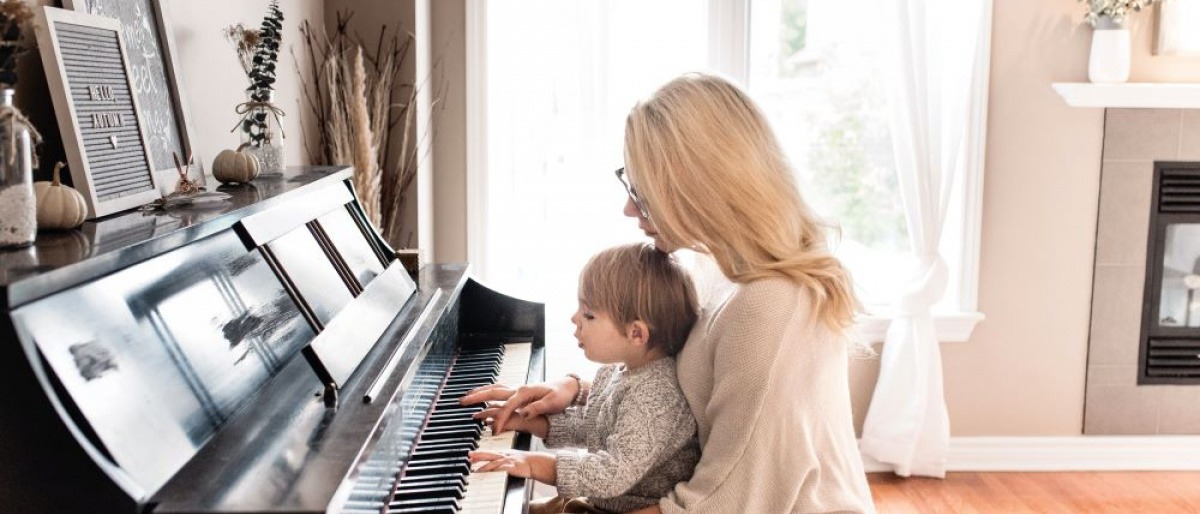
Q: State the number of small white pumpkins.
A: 2